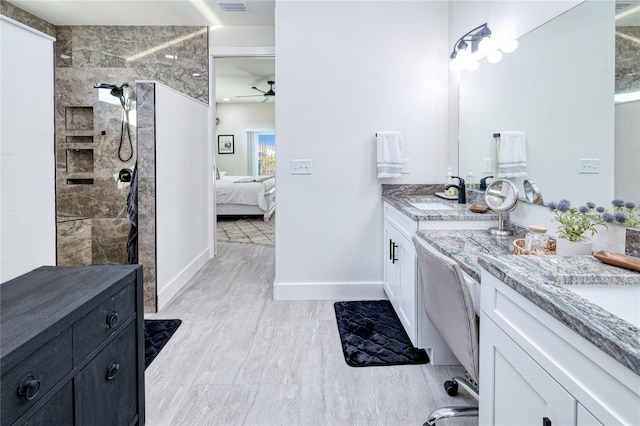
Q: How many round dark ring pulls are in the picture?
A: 3